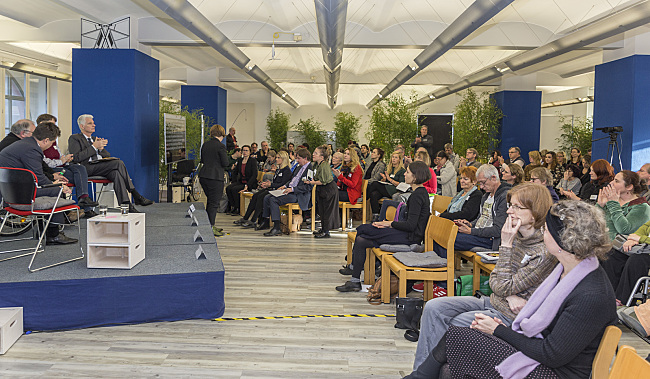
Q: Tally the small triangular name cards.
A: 5